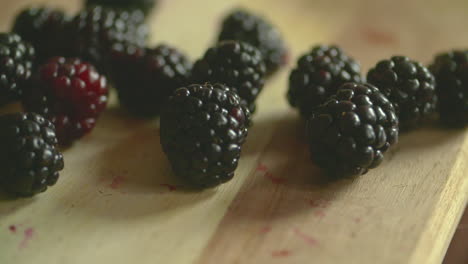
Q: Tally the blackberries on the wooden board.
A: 14